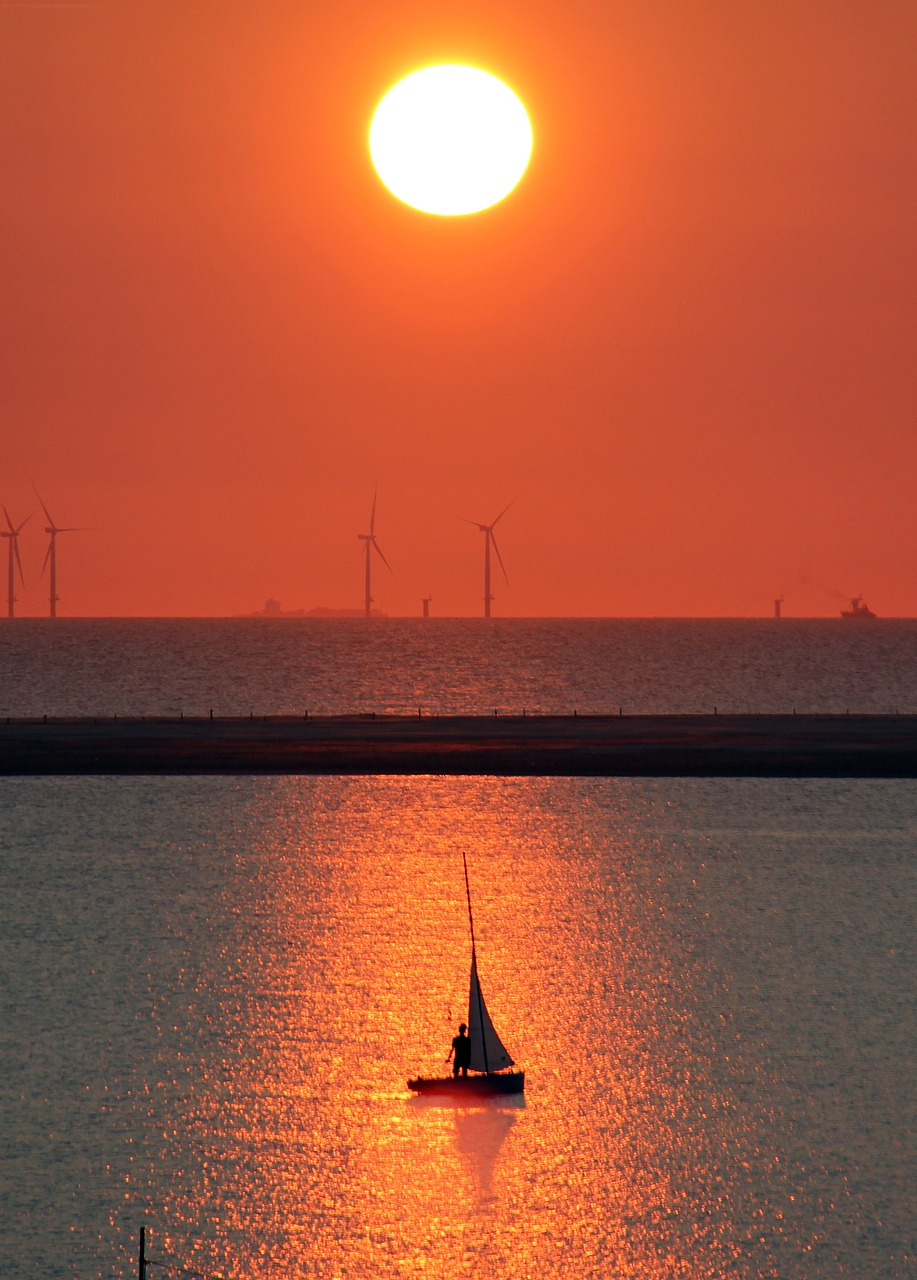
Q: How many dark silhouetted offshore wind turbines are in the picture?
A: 4